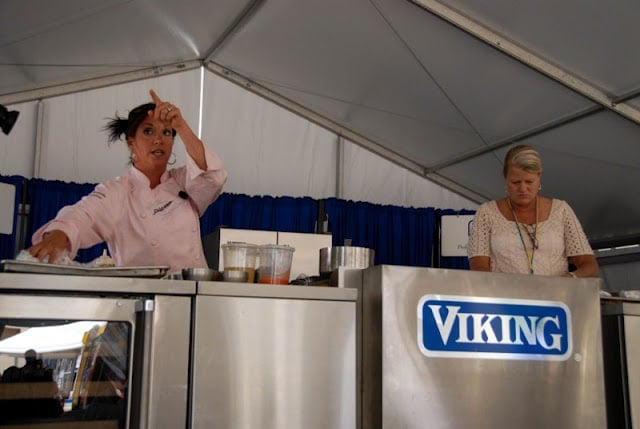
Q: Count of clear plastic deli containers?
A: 2